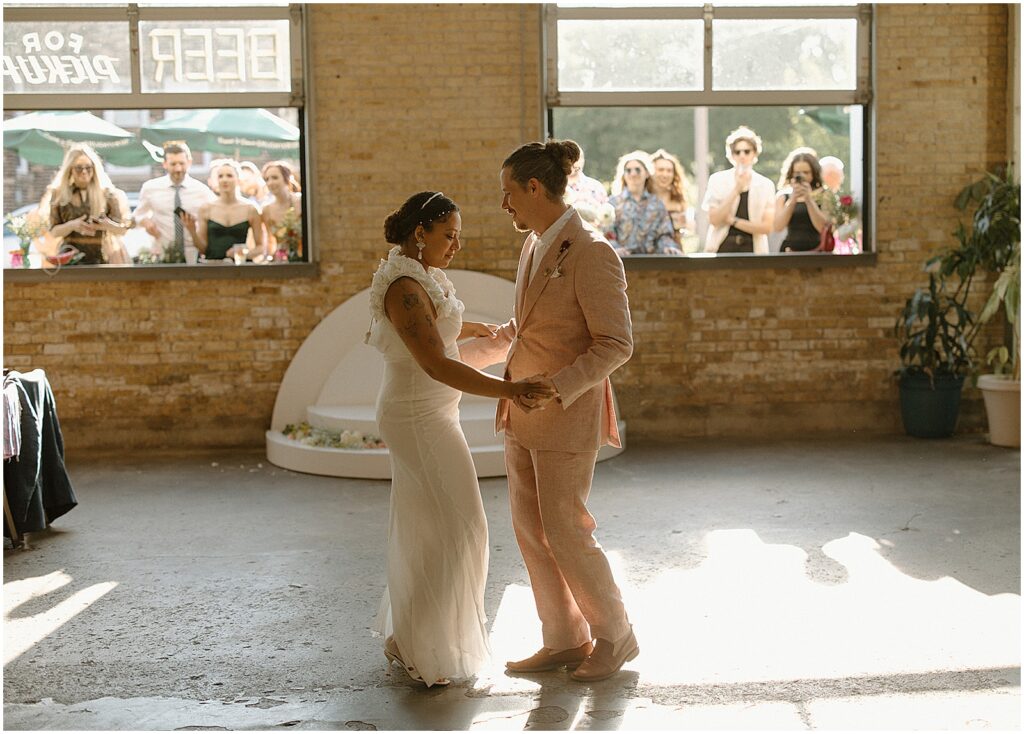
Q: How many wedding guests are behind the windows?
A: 11